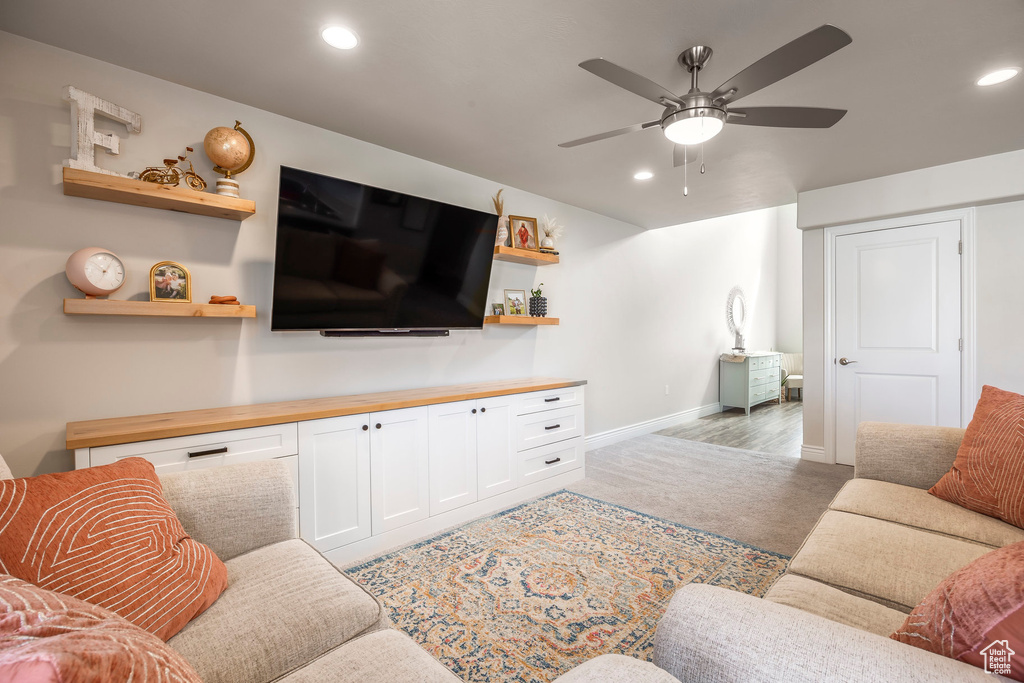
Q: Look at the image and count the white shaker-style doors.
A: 4